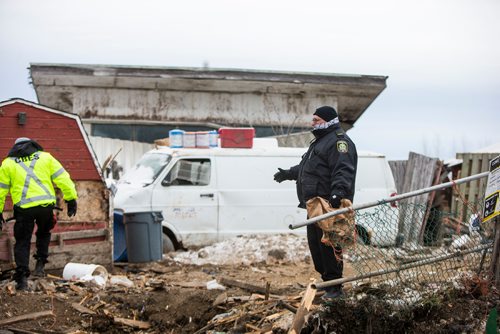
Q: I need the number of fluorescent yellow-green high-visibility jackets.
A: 1